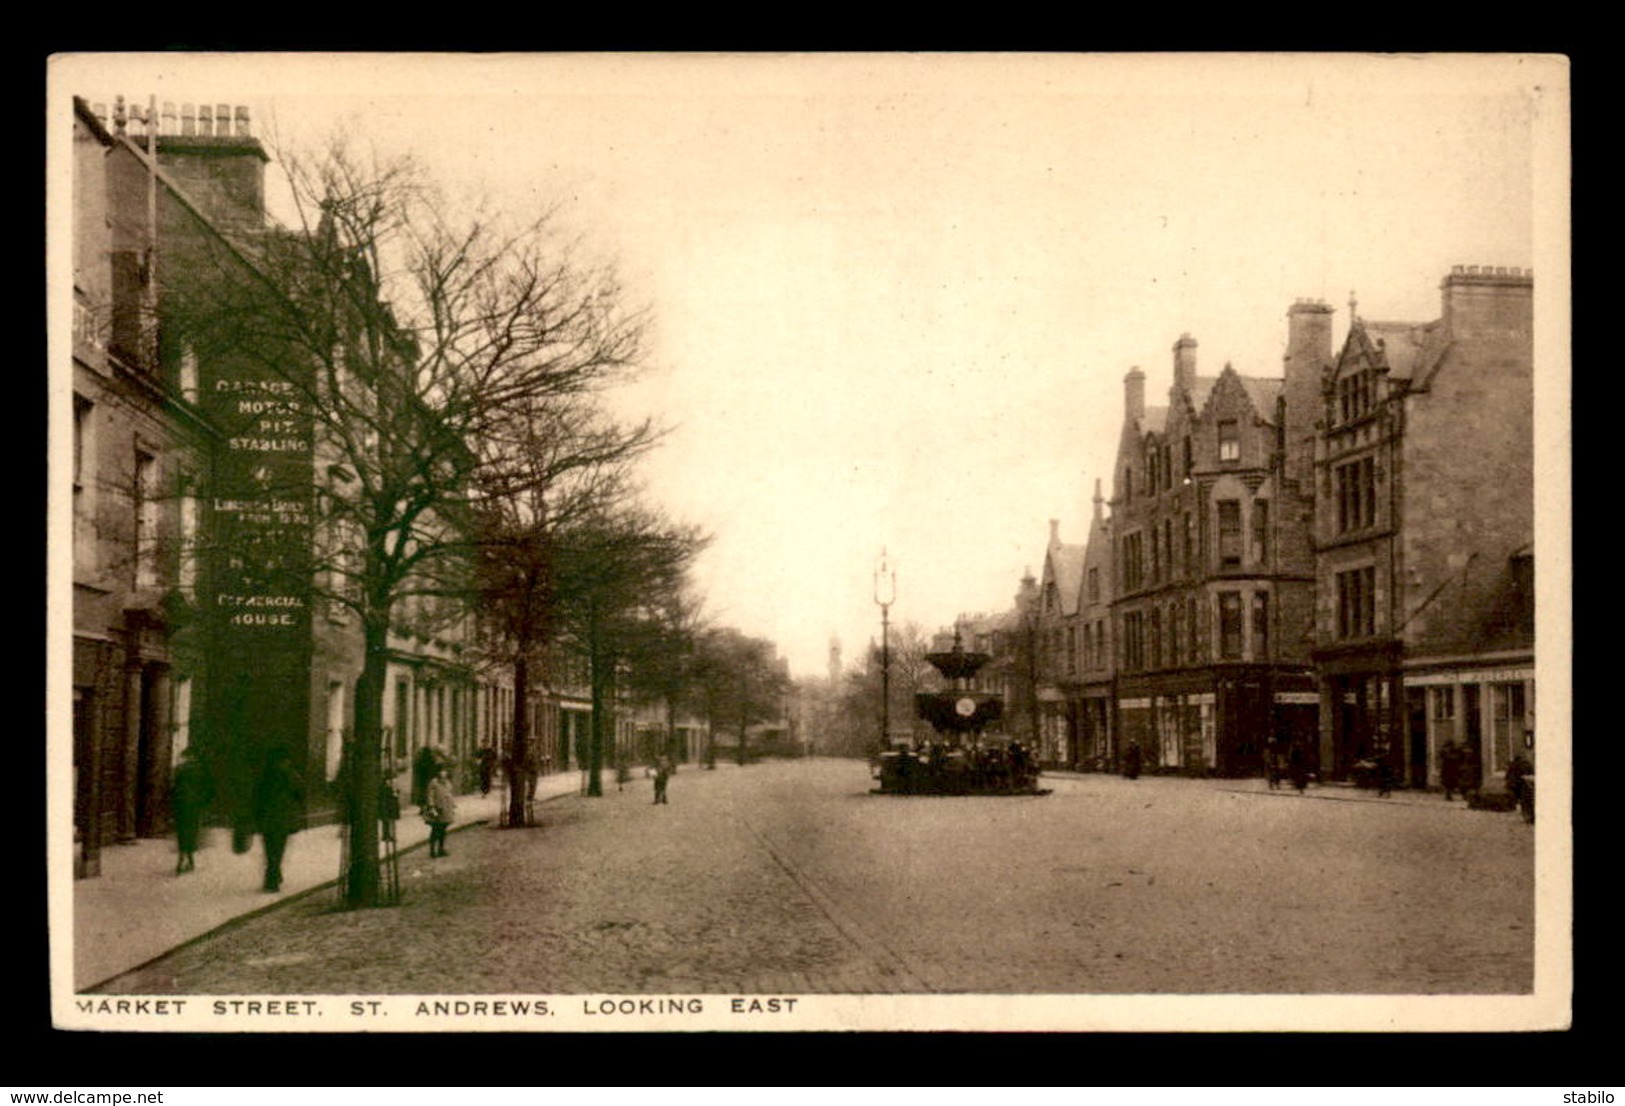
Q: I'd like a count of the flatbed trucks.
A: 0